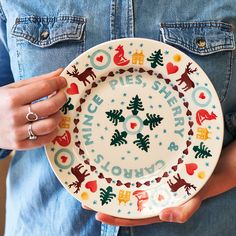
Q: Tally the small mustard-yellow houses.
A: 4